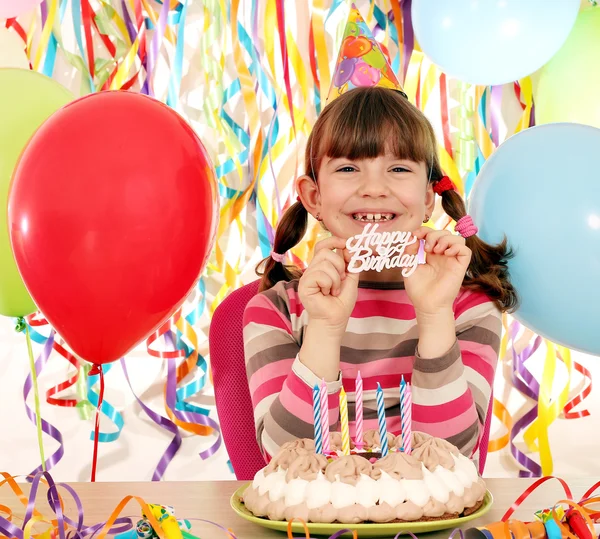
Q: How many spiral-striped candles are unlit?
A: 7